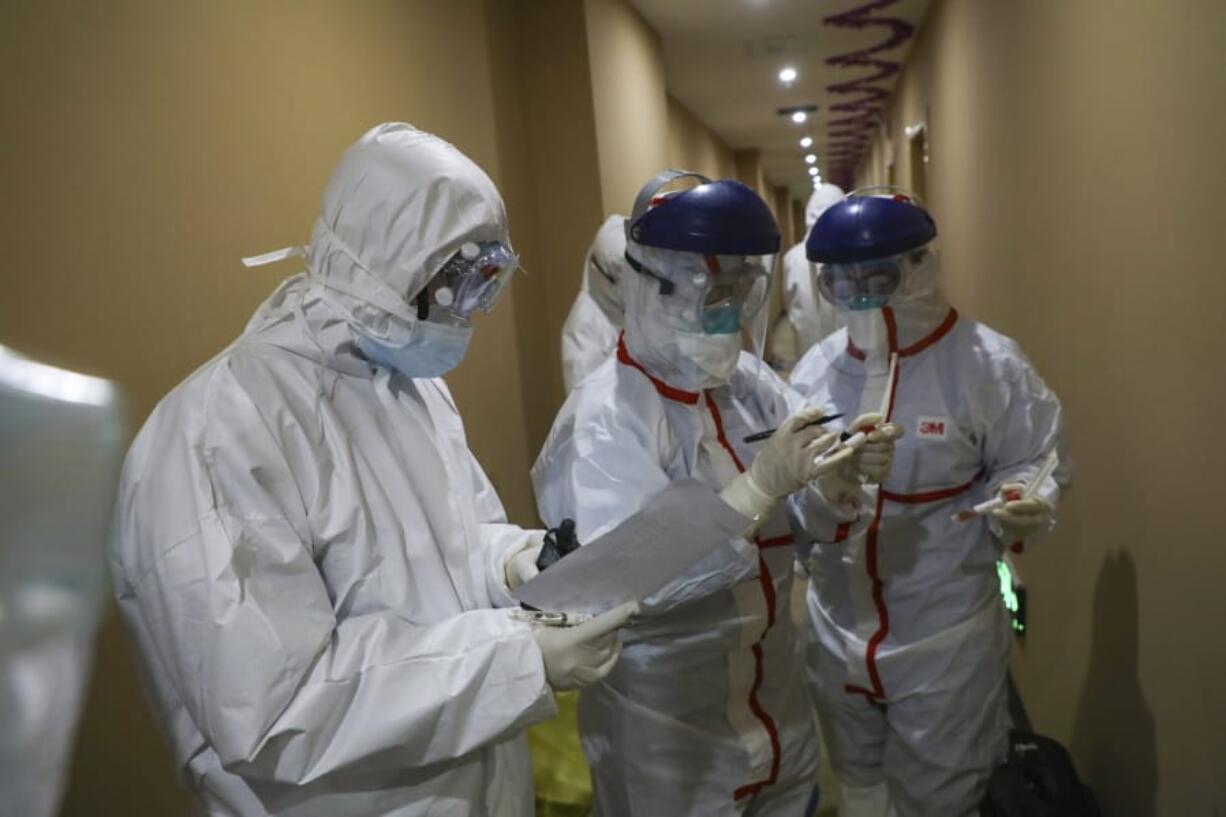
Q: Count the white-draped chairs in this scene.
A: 0